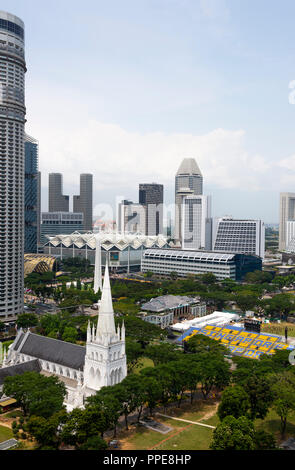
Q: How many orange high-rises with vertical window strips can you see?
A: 0